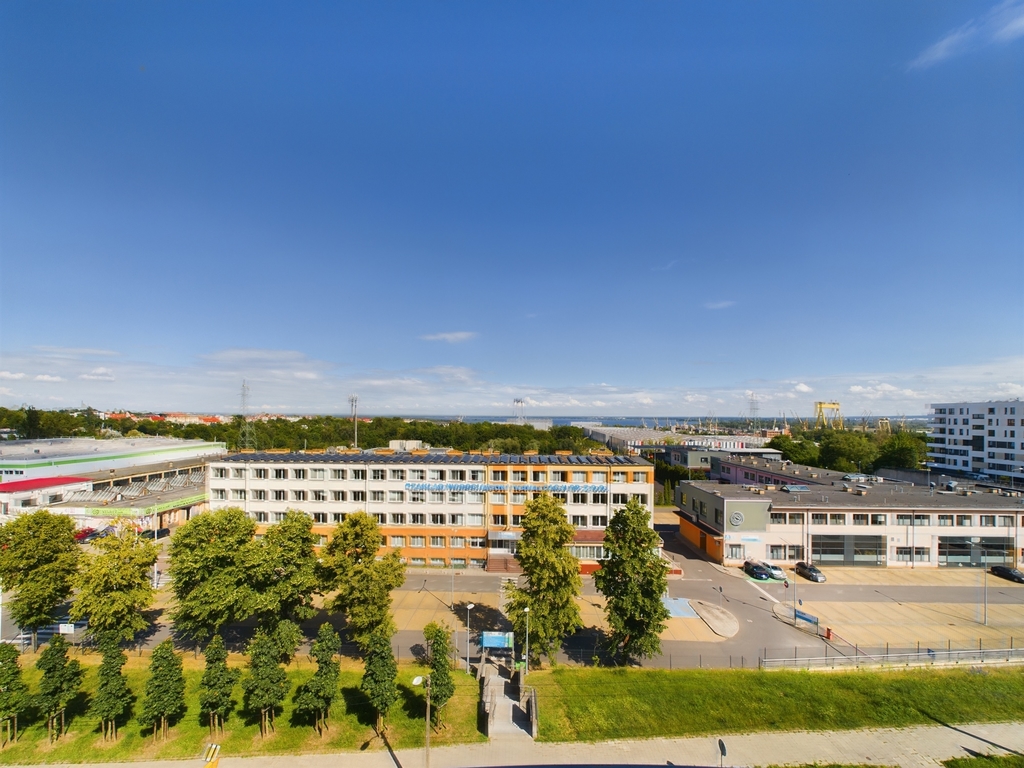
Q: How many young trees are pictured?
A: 9